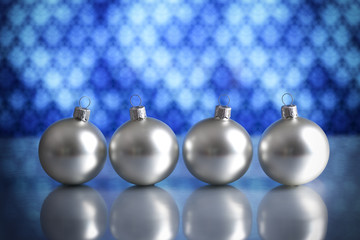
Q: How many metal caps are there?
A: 4